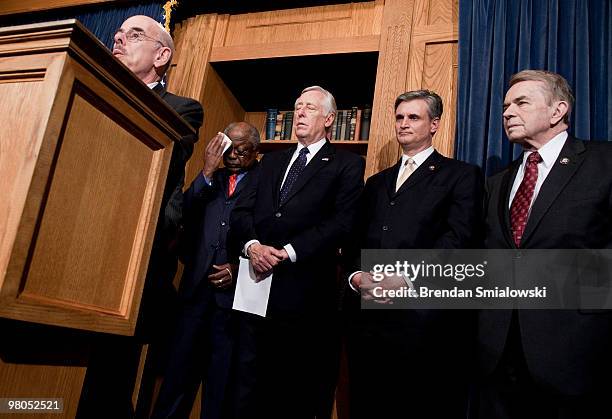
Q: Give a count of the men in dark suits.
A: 5